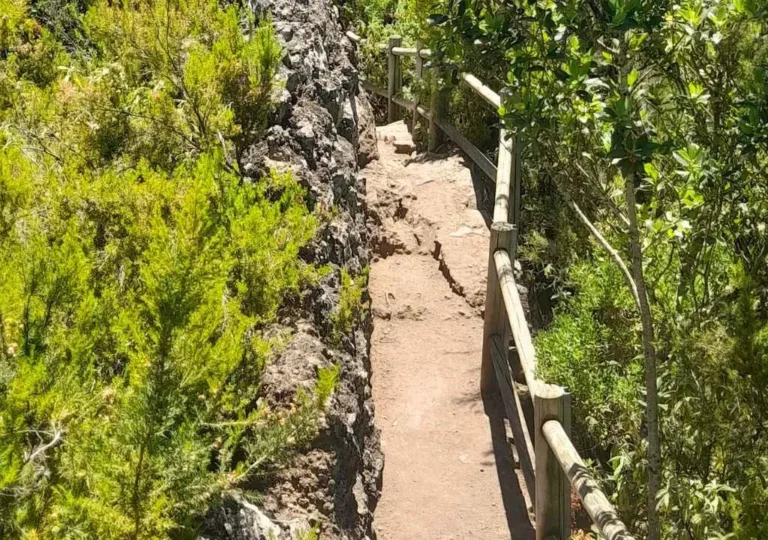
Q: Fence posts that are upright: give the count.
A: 6